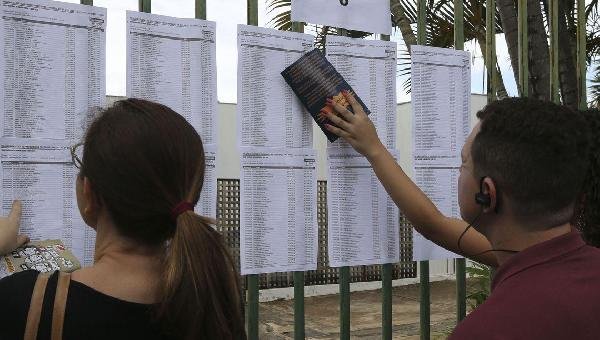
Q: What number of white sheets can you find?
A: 11